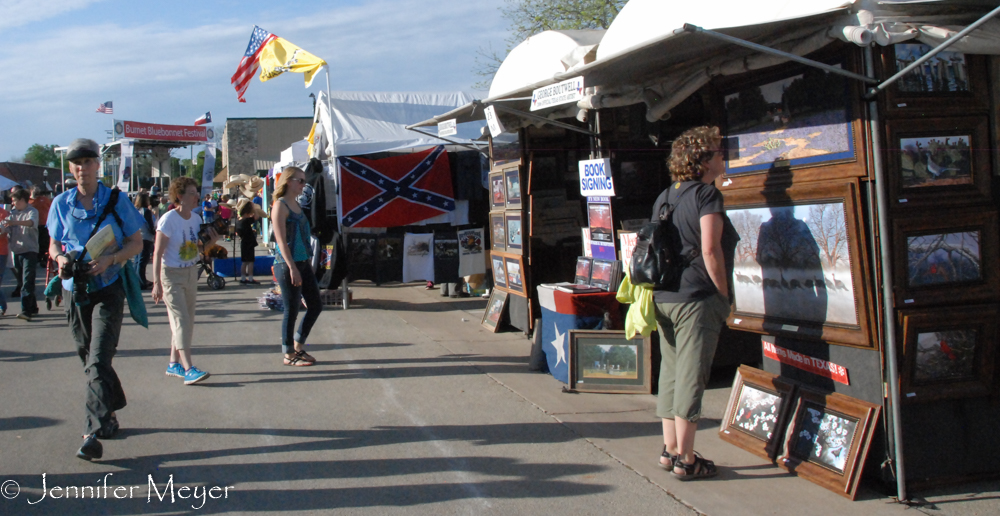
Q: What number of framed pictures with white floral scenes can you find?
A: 2